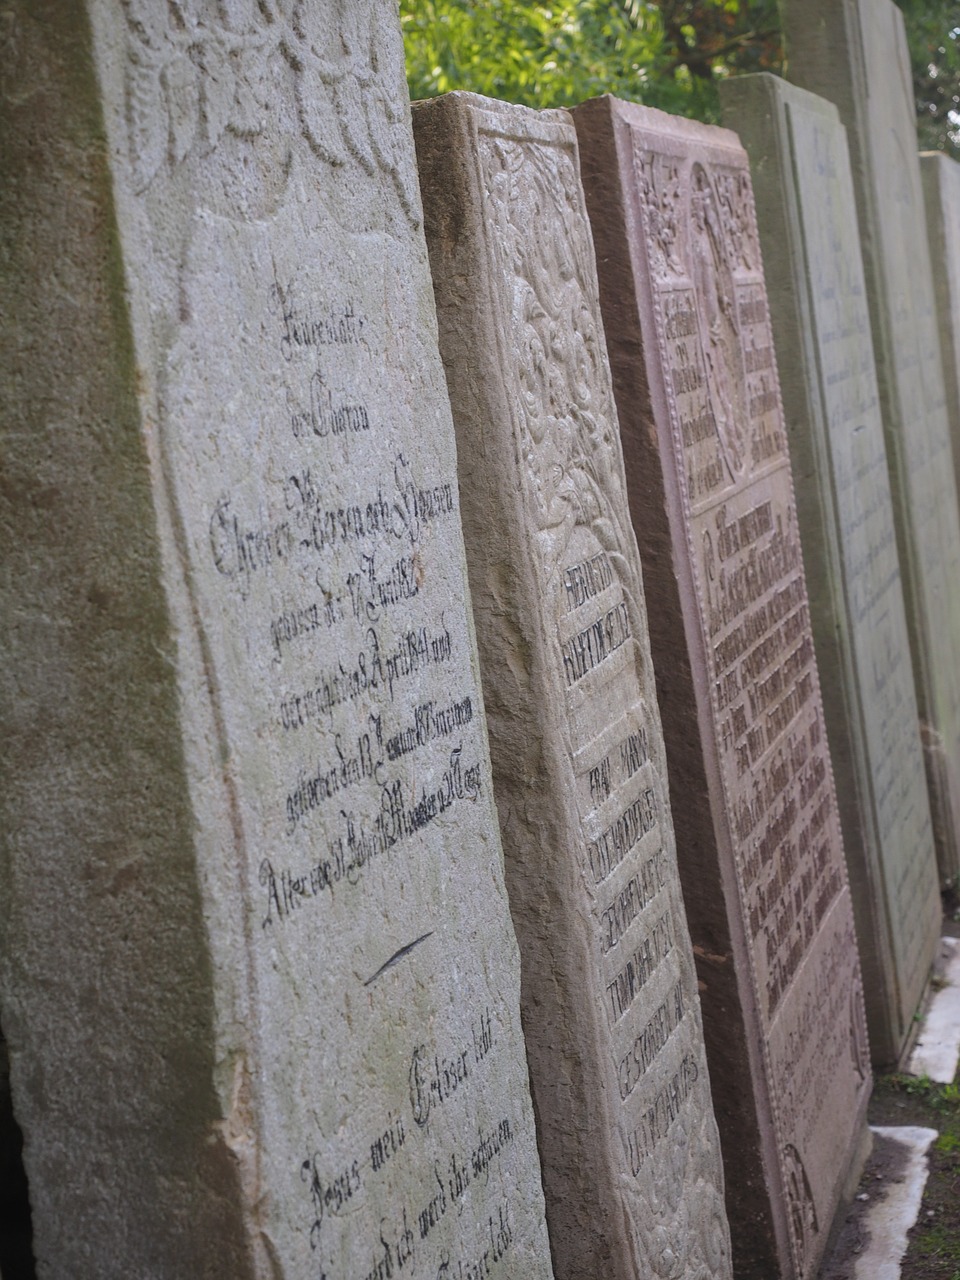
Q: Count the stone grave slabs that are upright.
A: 6